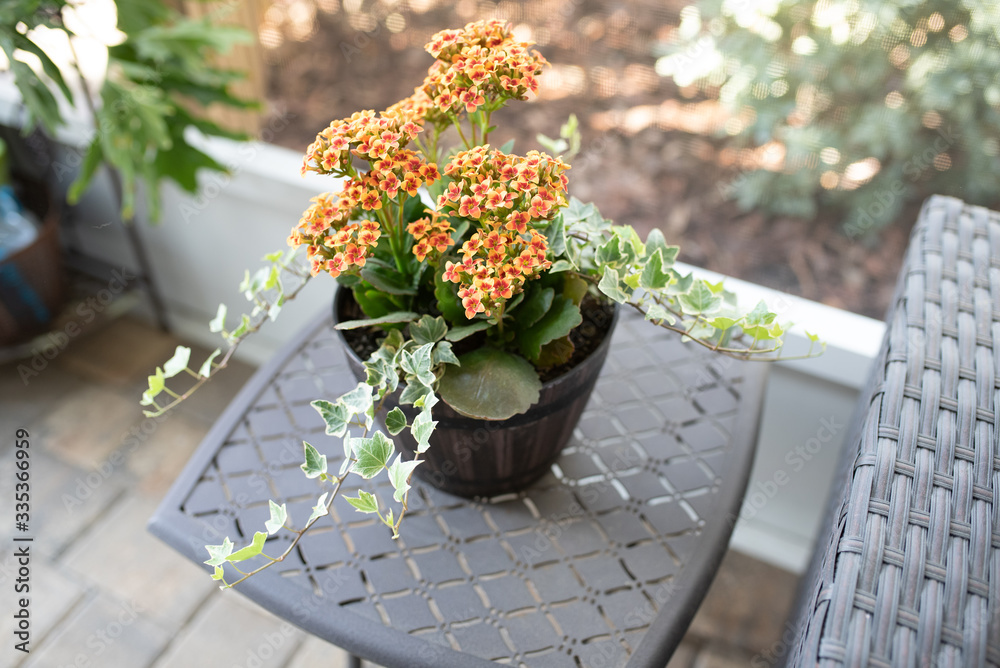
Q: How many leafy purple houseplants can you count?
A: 0